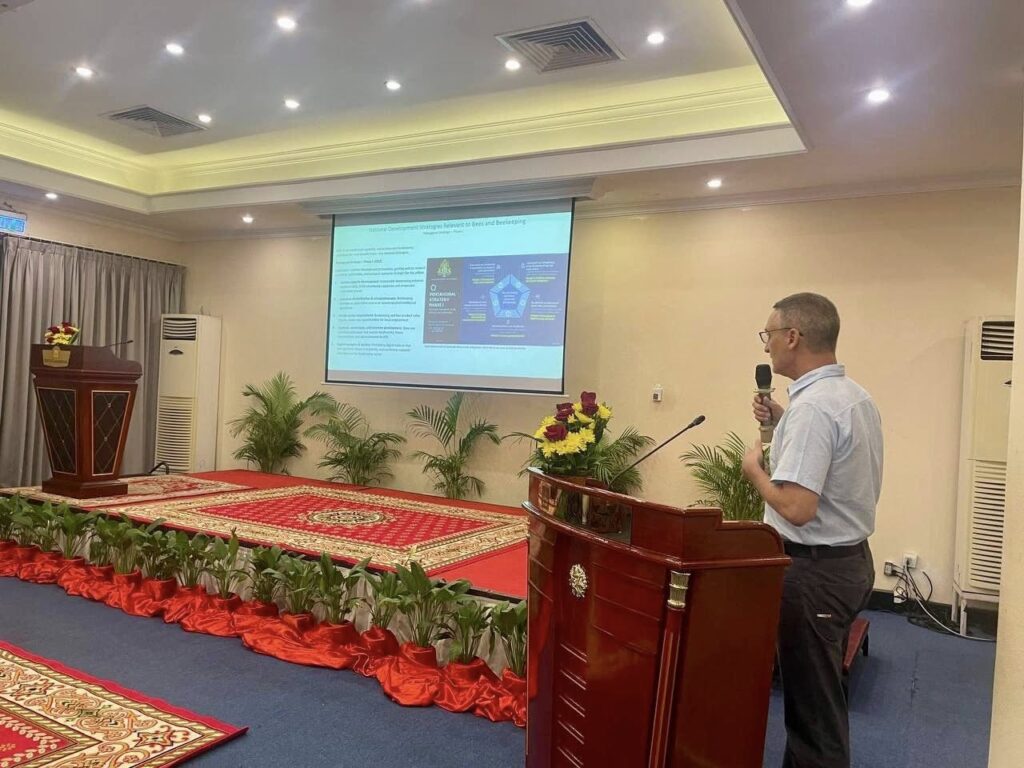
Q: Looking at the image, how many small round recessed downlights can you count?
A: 13